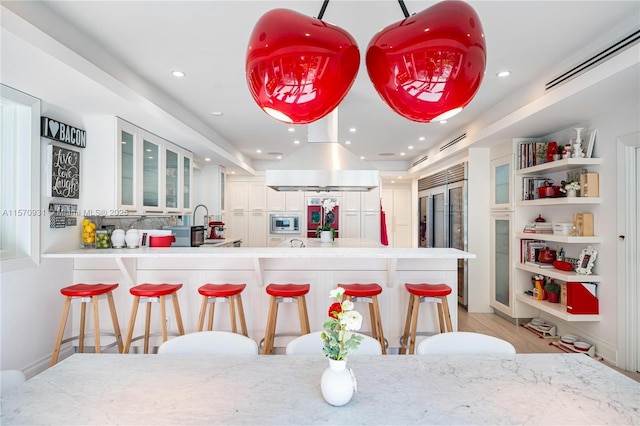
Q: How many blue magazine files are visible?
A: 0